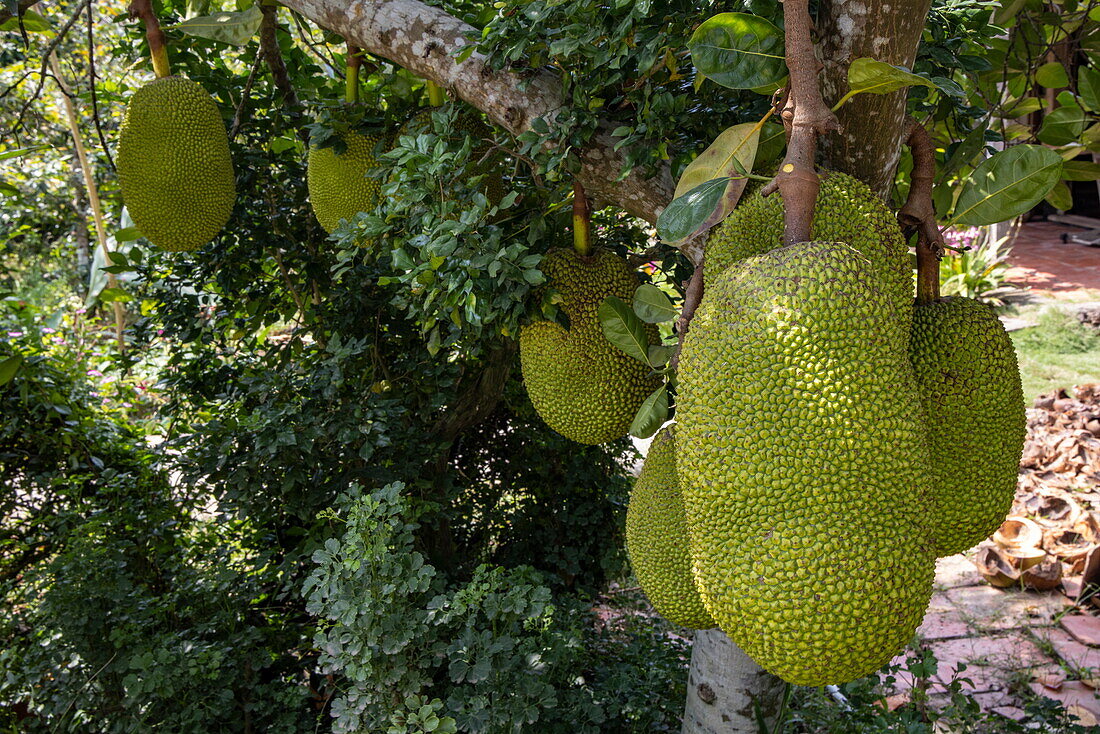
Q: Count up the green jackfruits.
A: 8